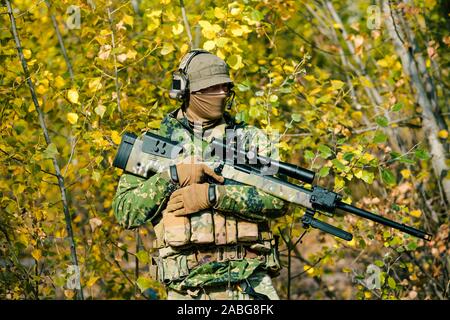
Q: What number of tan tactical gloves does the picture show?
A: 2